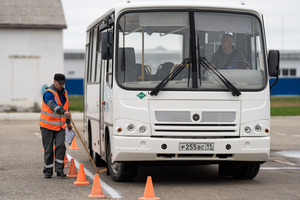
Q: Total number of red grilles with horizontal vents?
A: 0